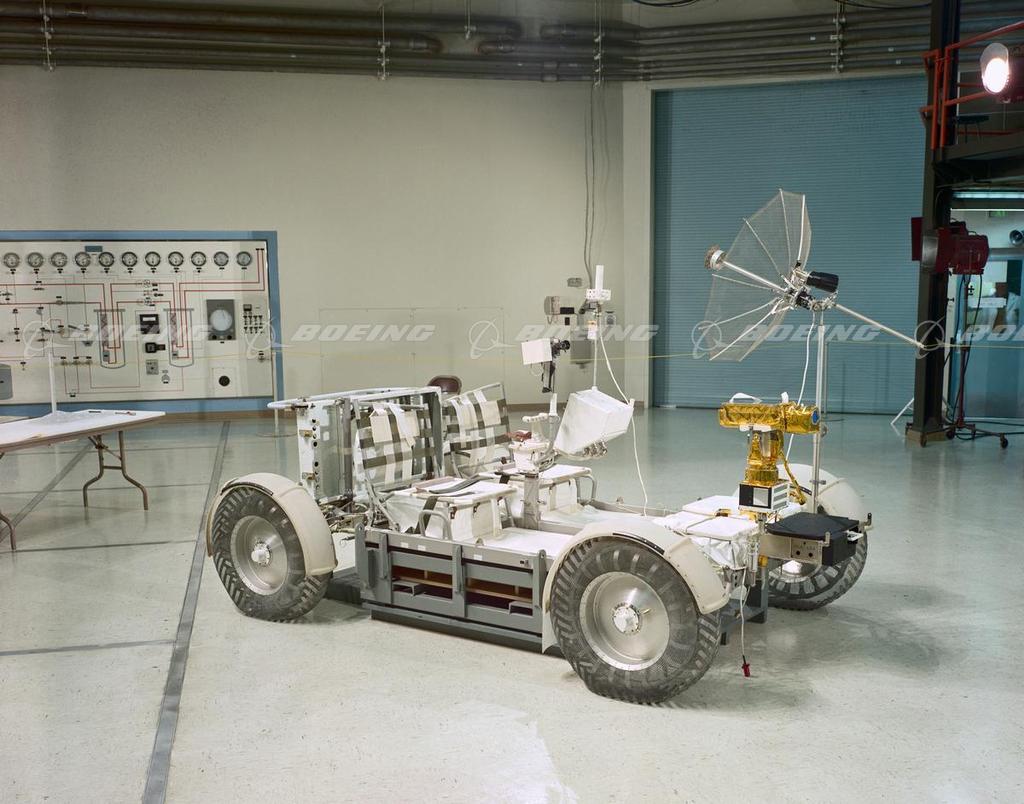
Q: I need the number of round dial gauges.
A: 11